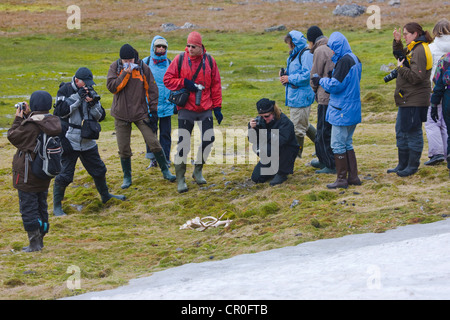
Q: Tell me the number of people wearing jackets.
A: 12